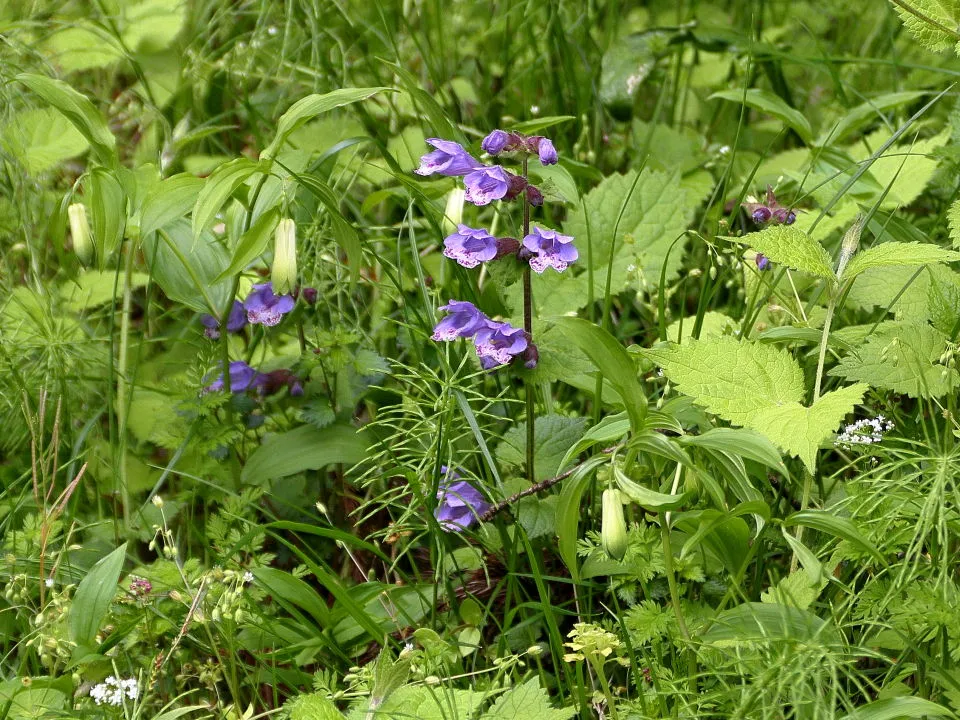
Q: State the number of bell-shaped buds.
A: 4